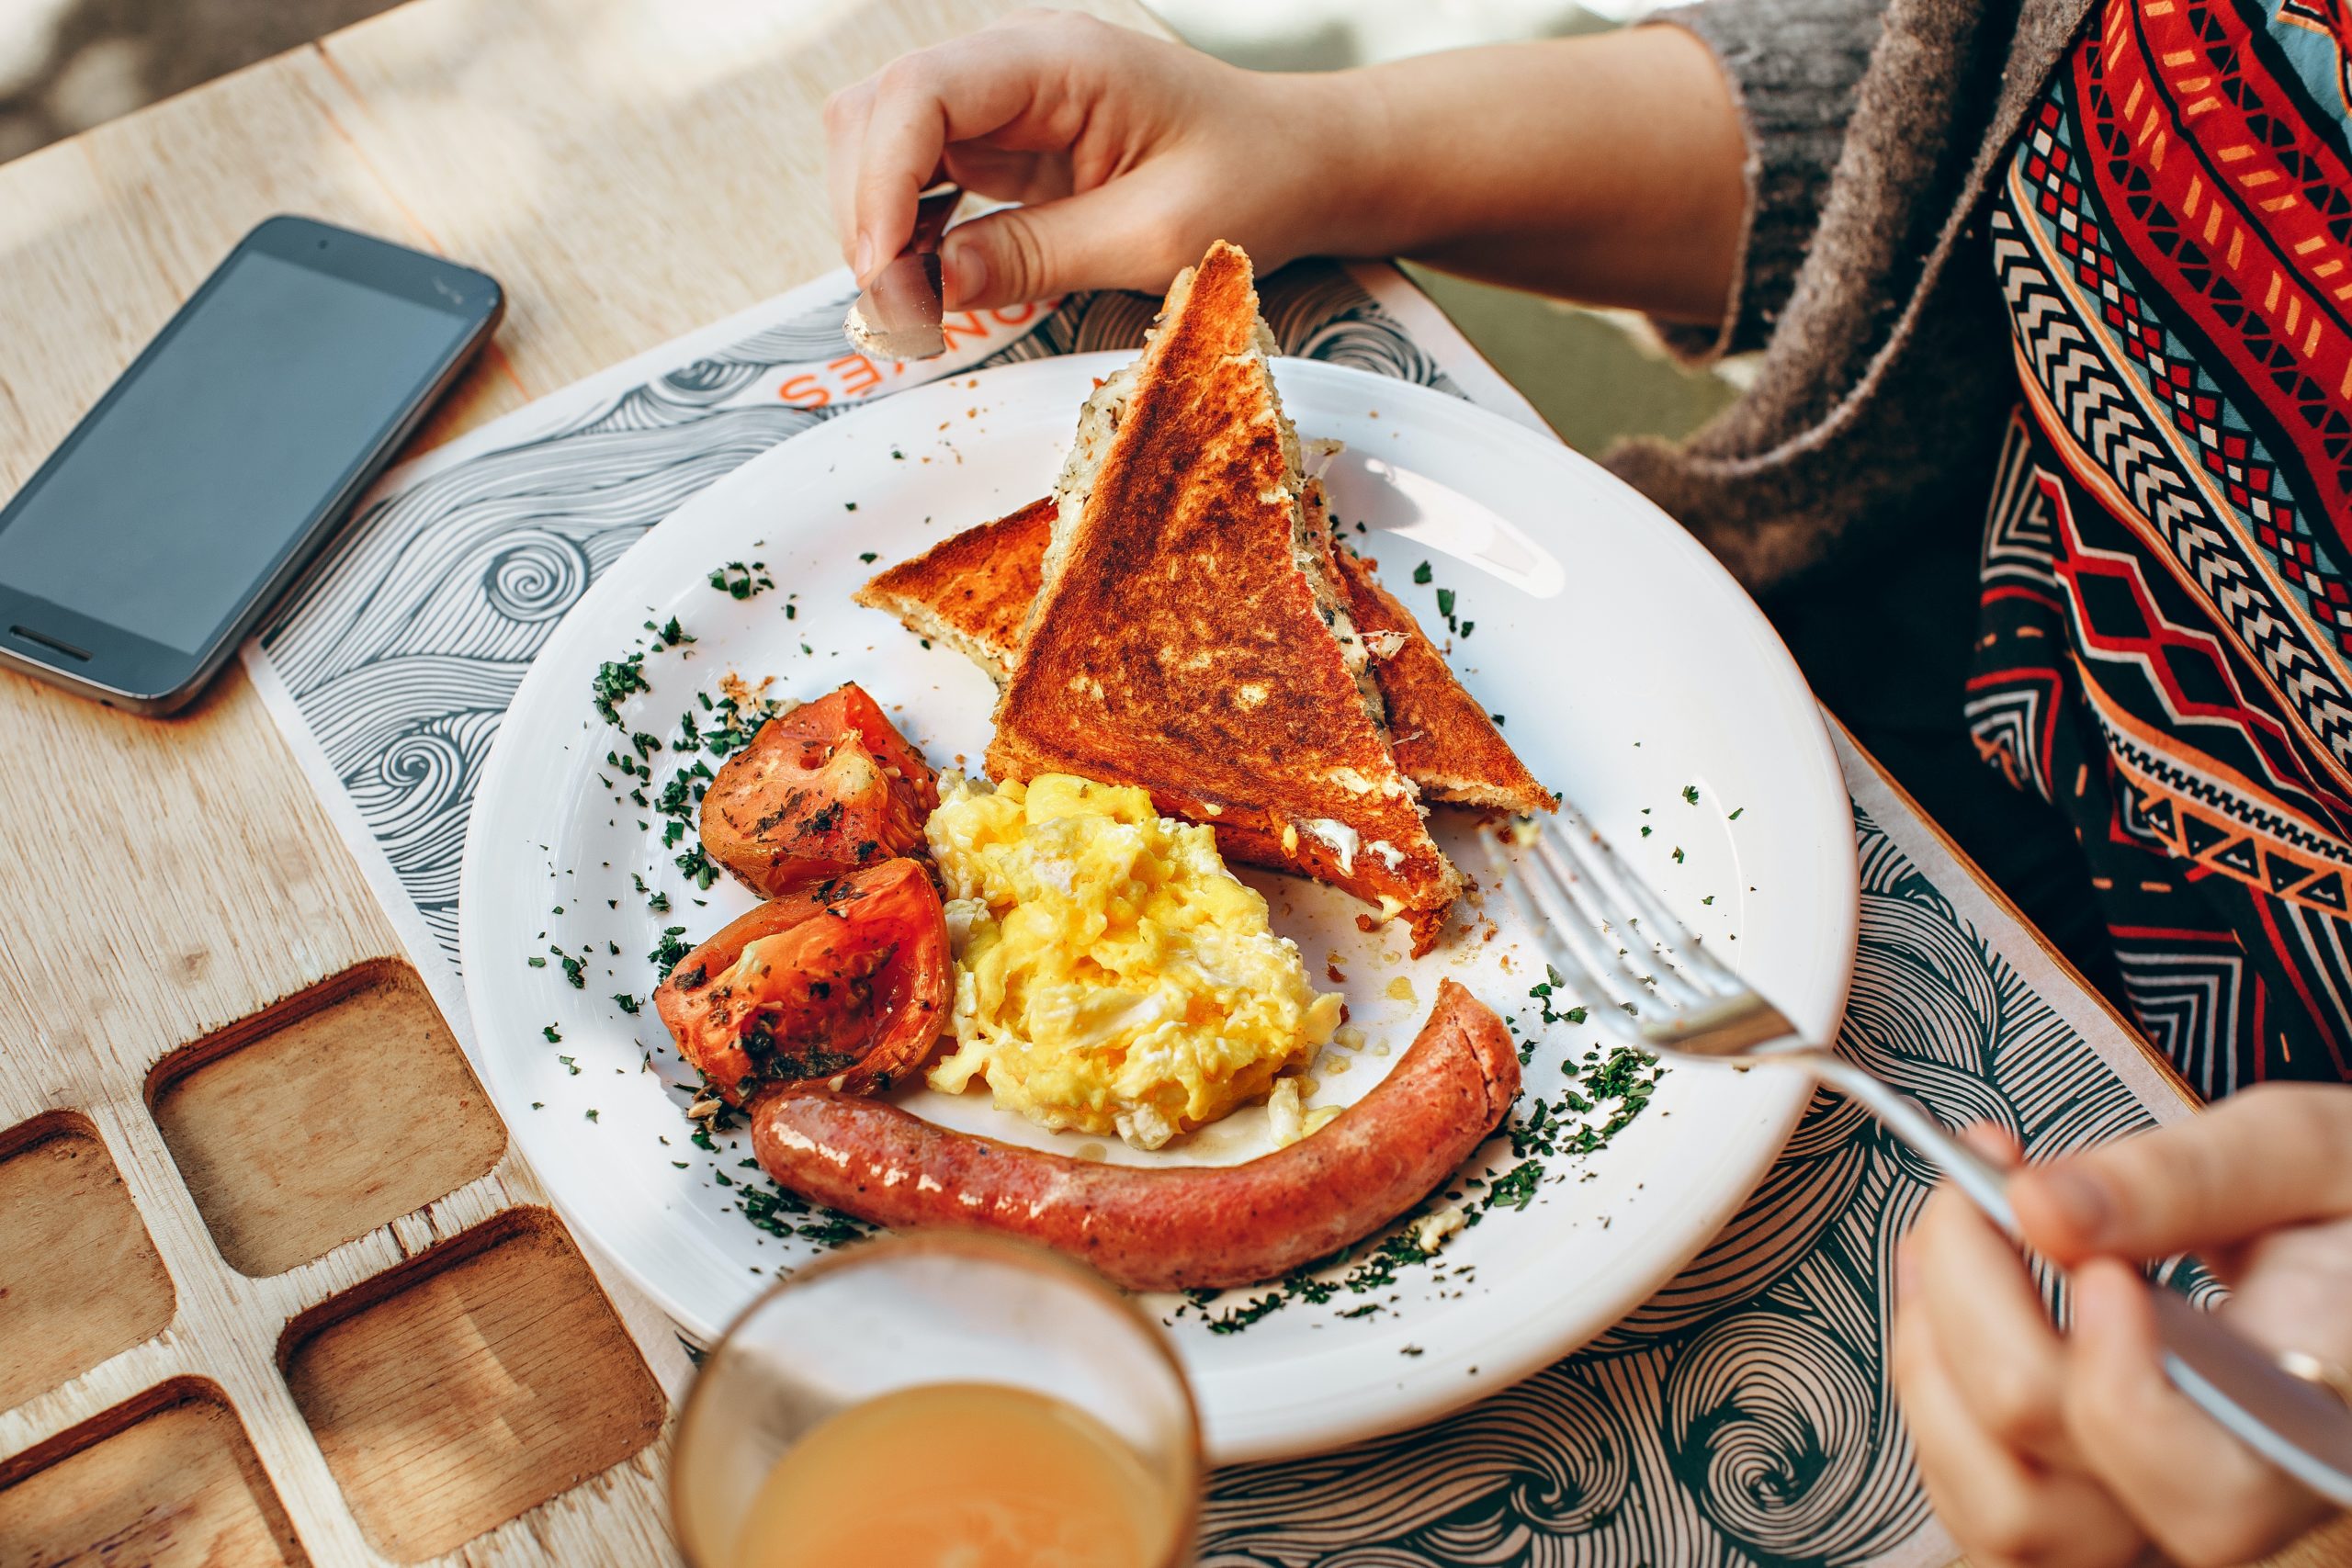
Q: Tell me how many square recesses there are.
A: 4